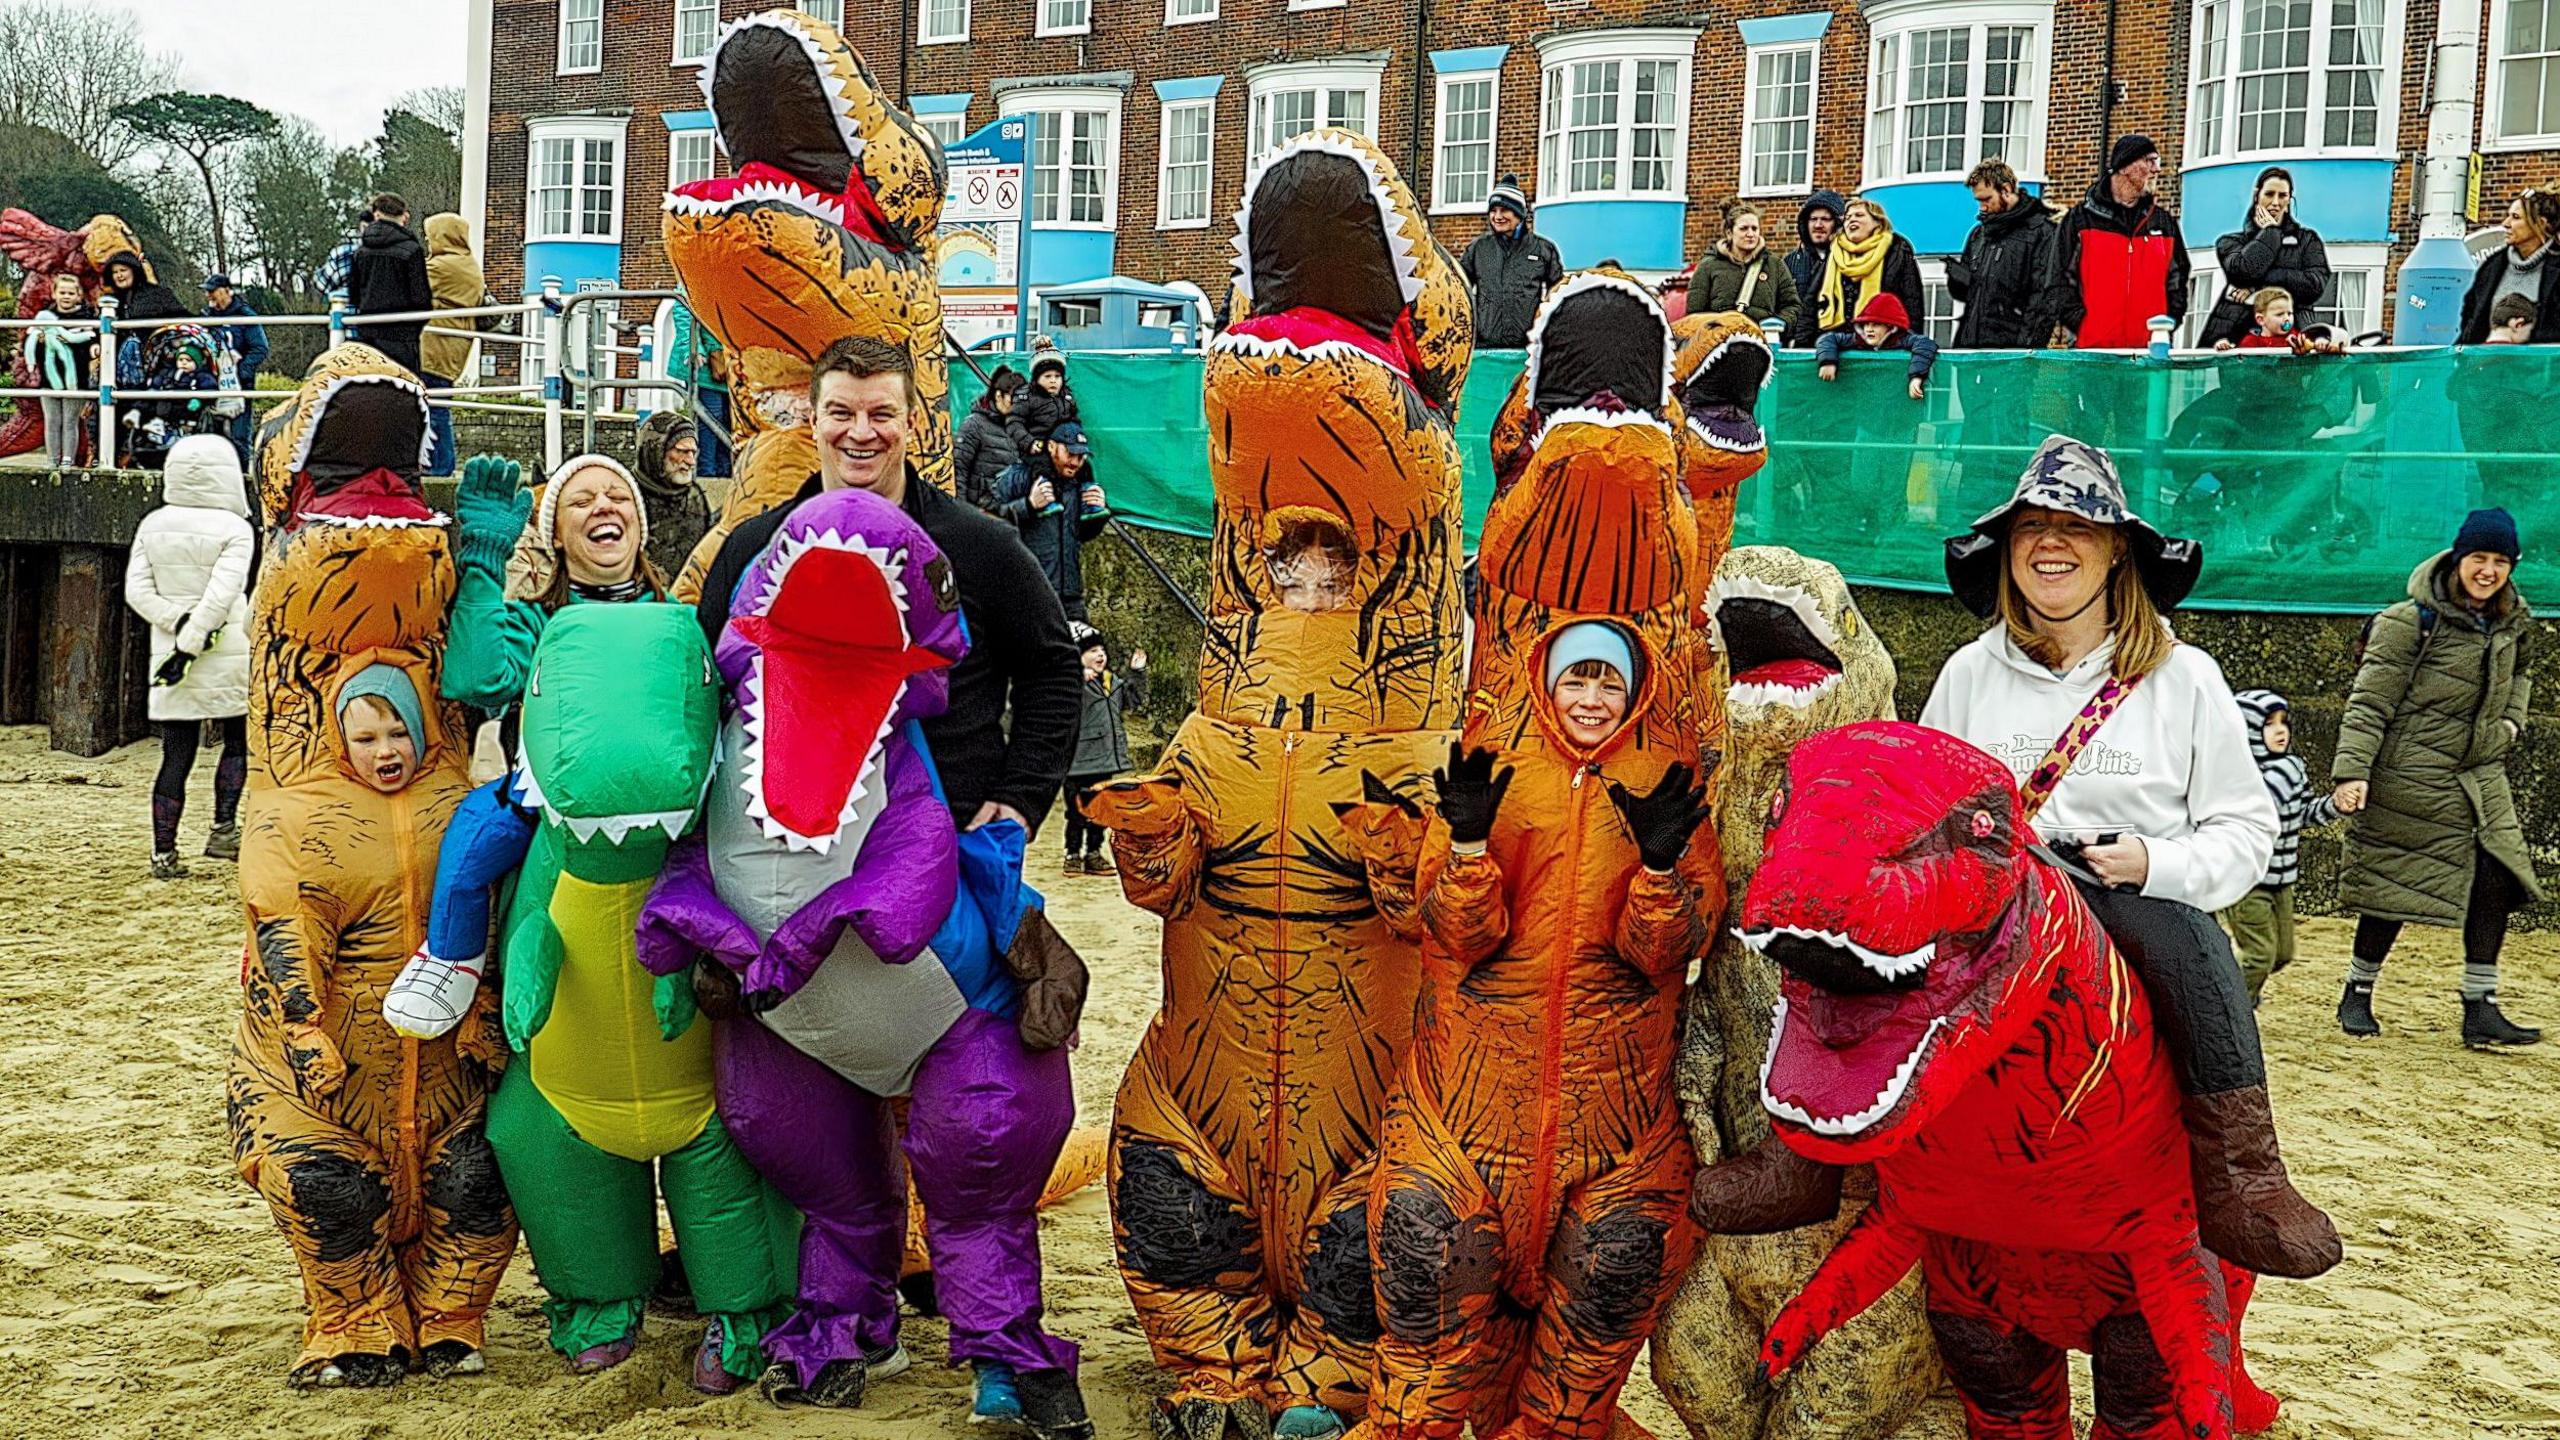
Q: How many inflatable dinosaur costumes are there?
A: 9